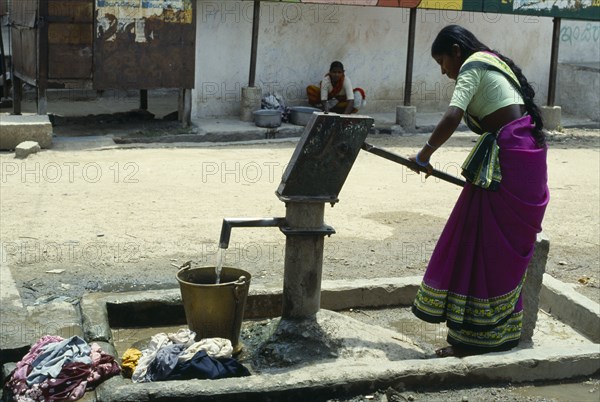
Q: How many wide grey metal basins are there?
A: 2